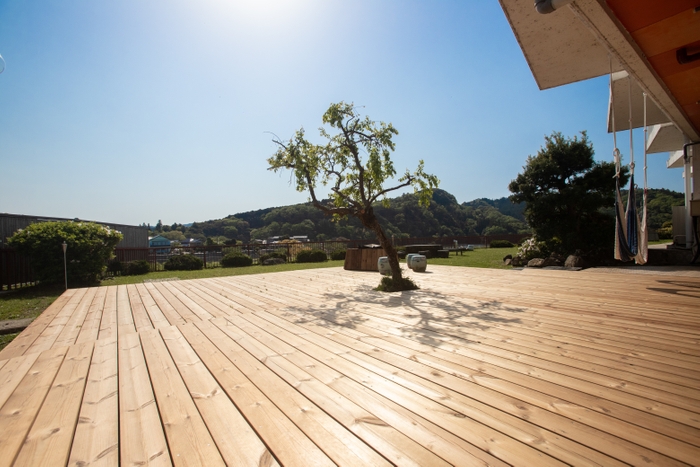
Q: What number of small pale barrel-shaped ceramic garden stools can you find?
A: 3